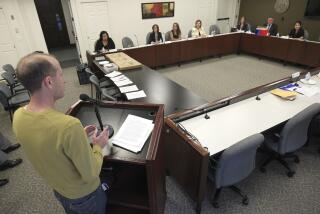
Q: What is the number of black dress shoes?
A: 3